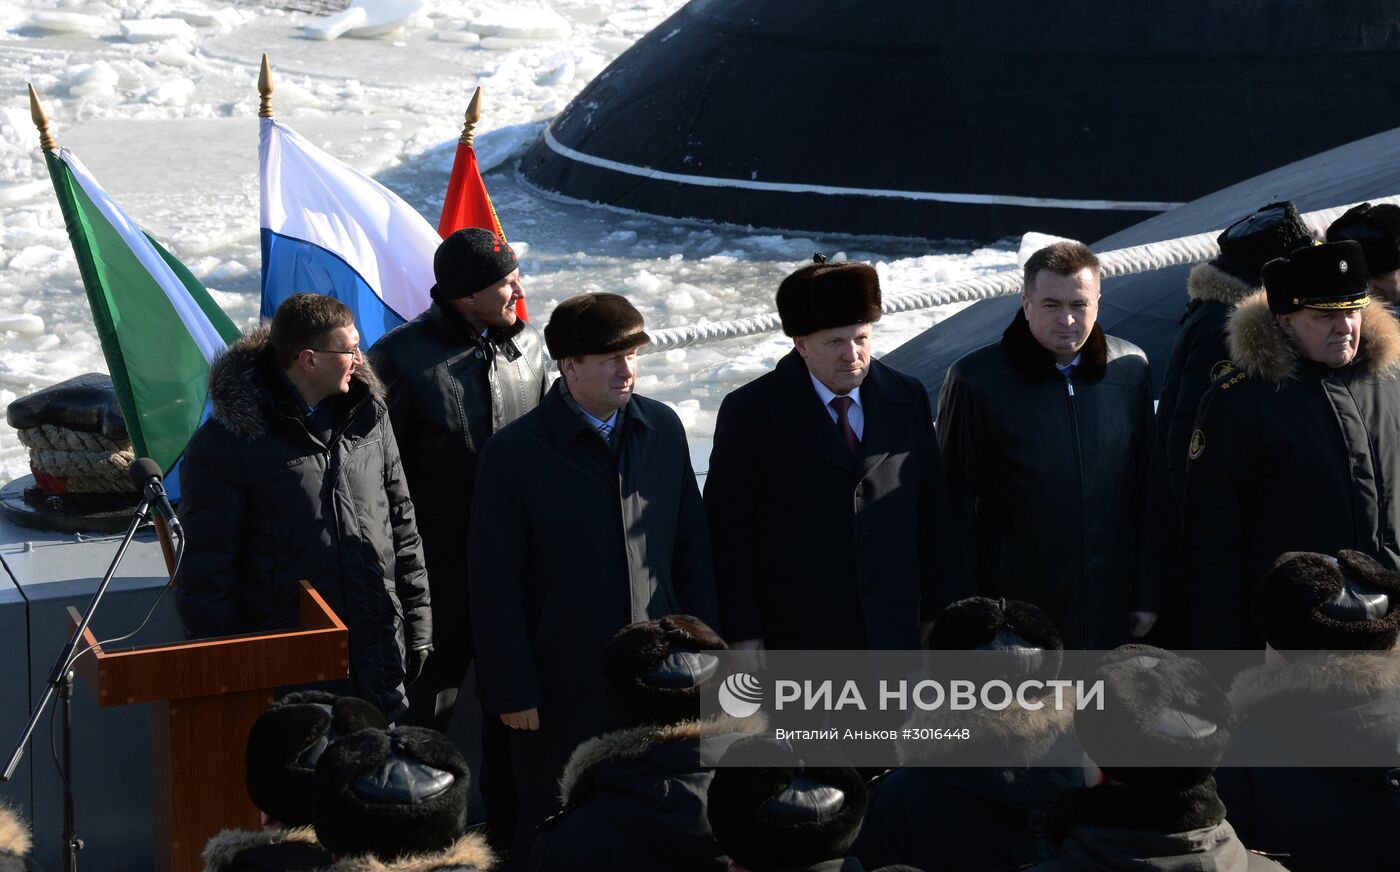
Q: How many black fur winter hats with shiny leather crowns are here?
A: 7